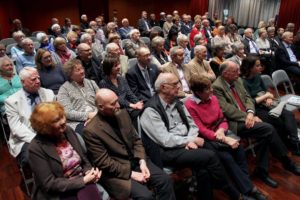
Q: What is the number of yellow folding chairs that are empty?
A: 0